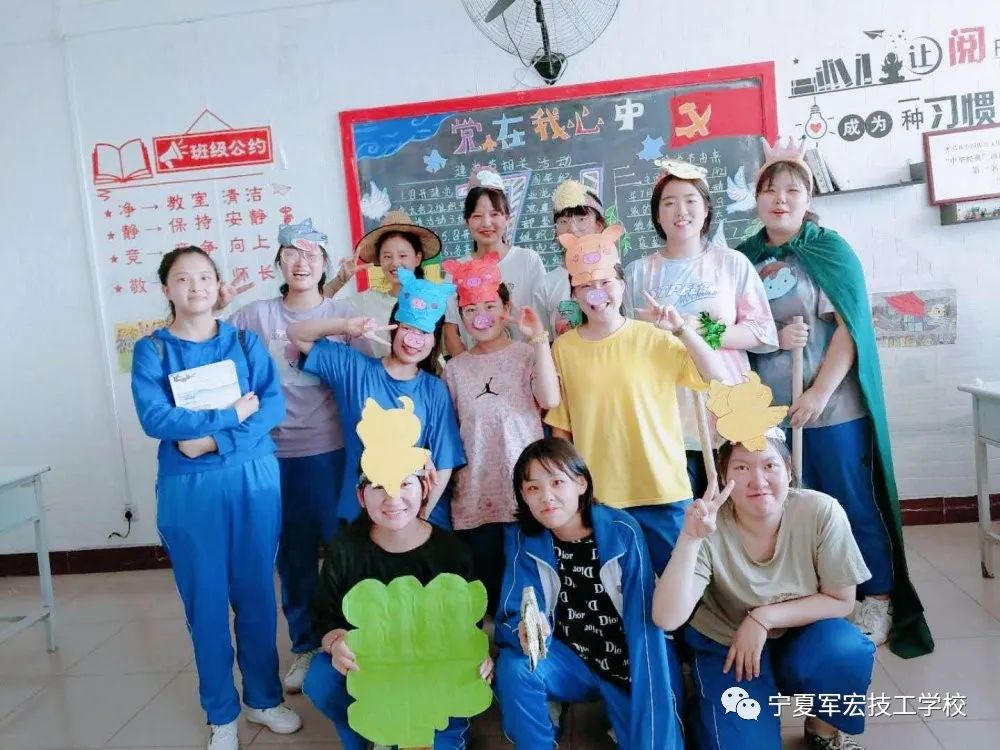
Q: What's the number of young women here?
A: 13